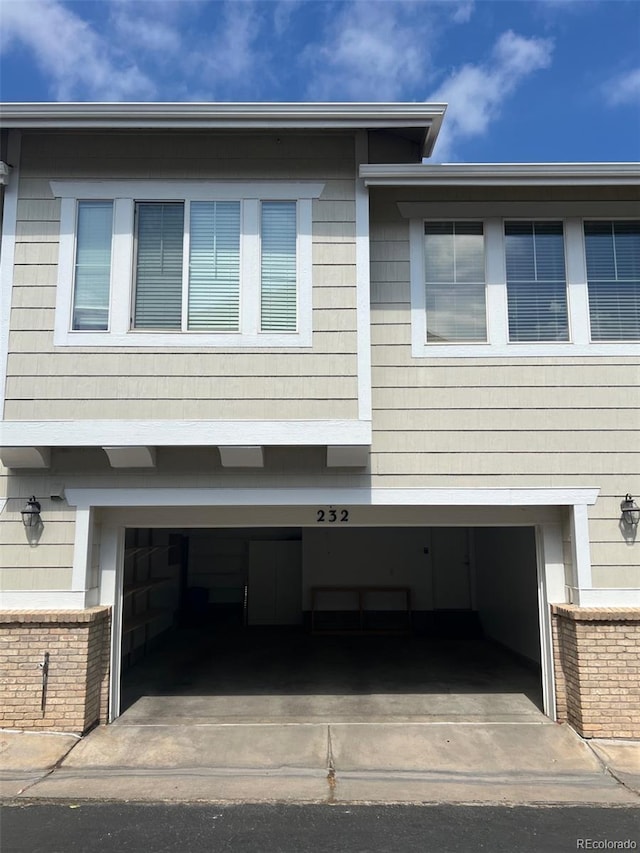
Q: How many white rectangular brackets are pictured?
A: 4